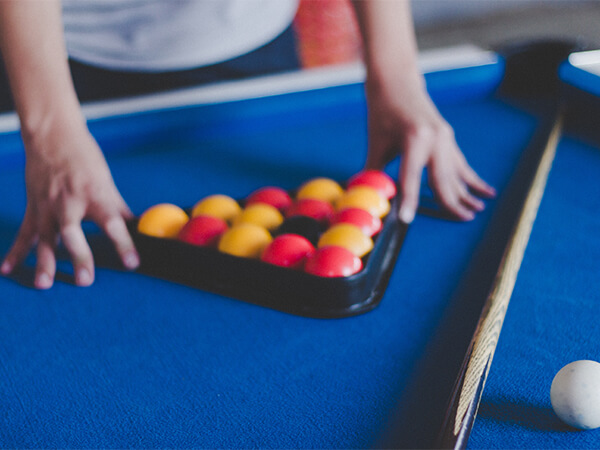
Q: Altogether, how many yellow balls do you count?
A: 7